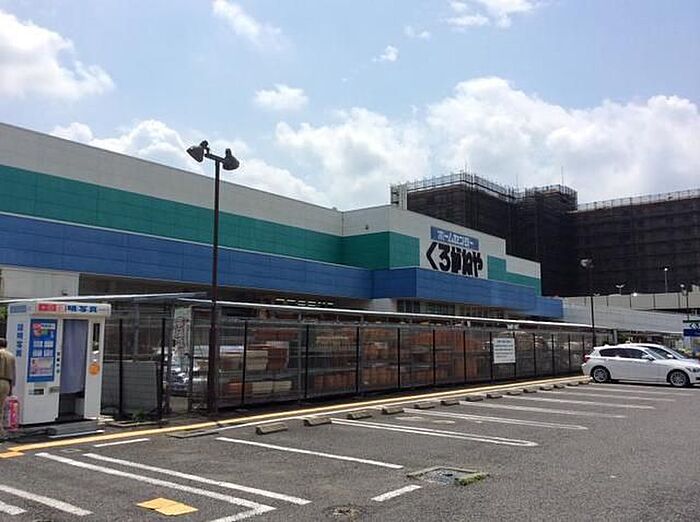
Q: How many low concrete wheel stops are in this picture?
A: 14